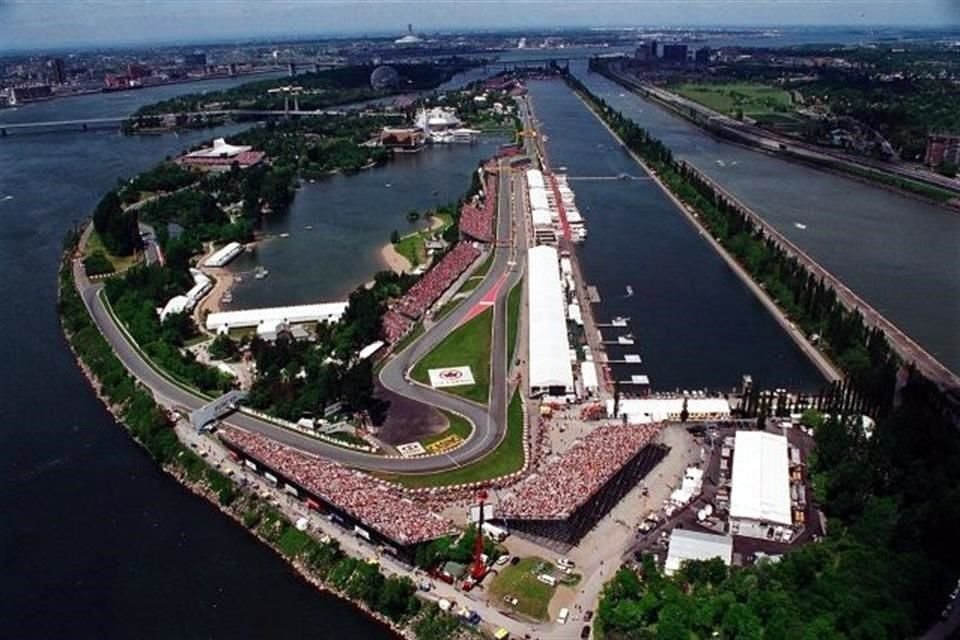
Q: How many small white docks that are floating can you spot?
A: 4